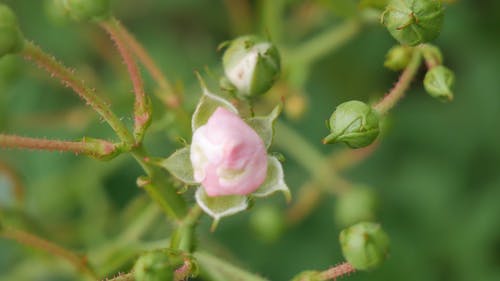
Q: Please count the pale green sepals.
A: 5